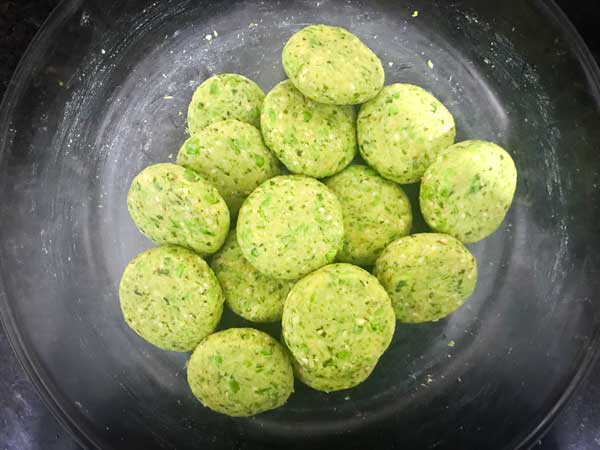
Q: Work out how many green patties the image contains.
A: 15